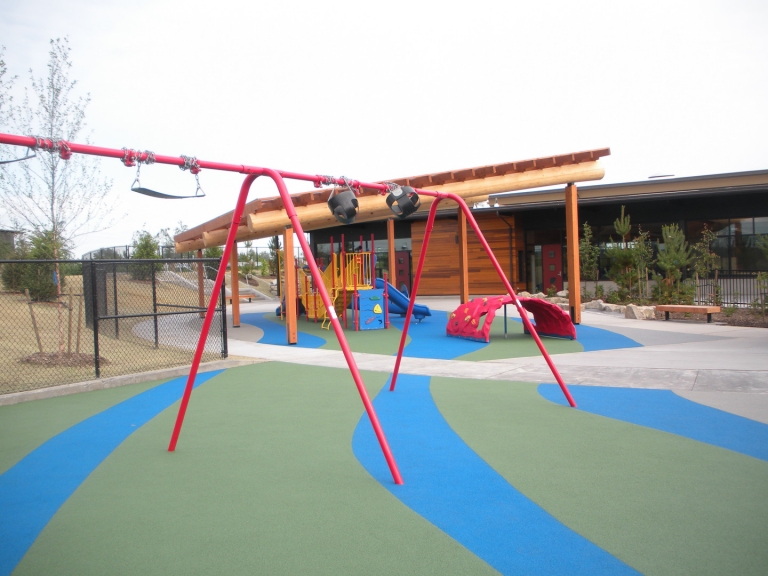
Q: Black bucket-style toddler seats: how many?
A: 2